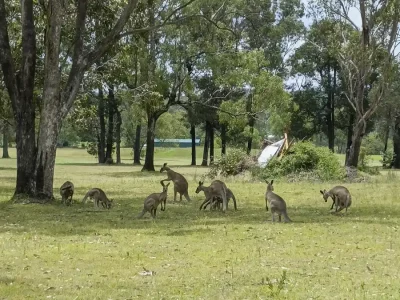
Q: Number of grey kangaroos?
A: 8